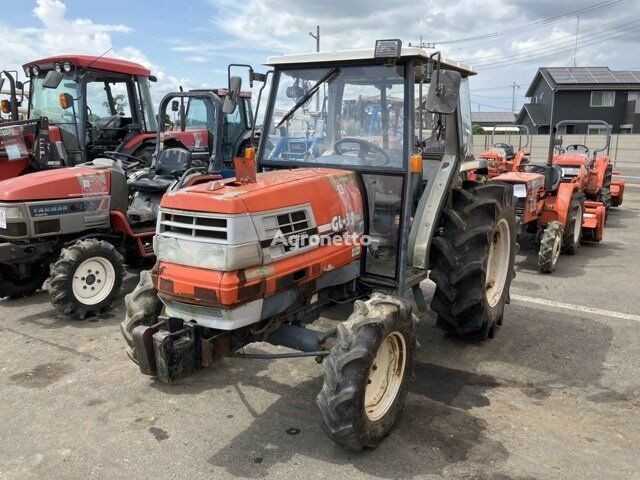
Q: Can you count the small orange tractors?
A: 3